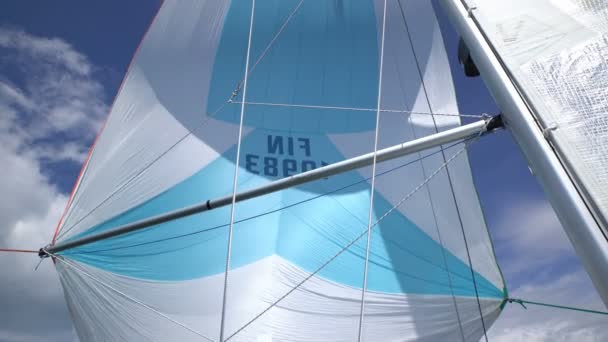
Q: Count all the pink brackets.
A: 0